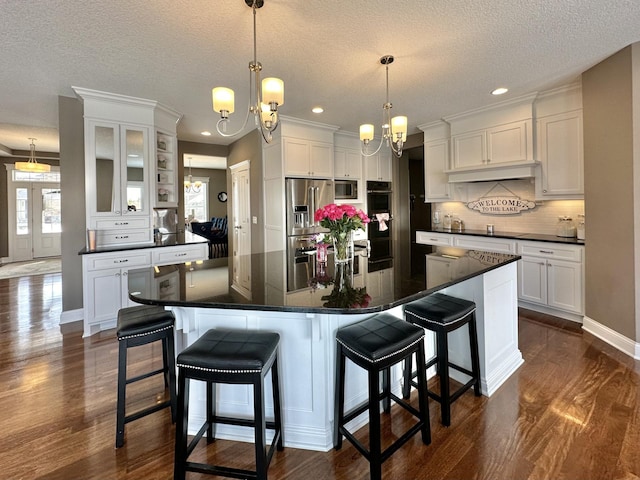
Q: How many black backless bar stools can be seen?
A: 4